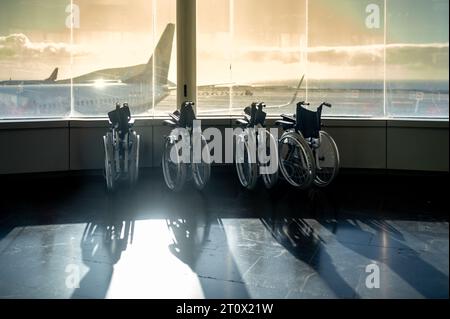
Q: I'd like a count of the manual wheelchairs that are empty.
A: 4